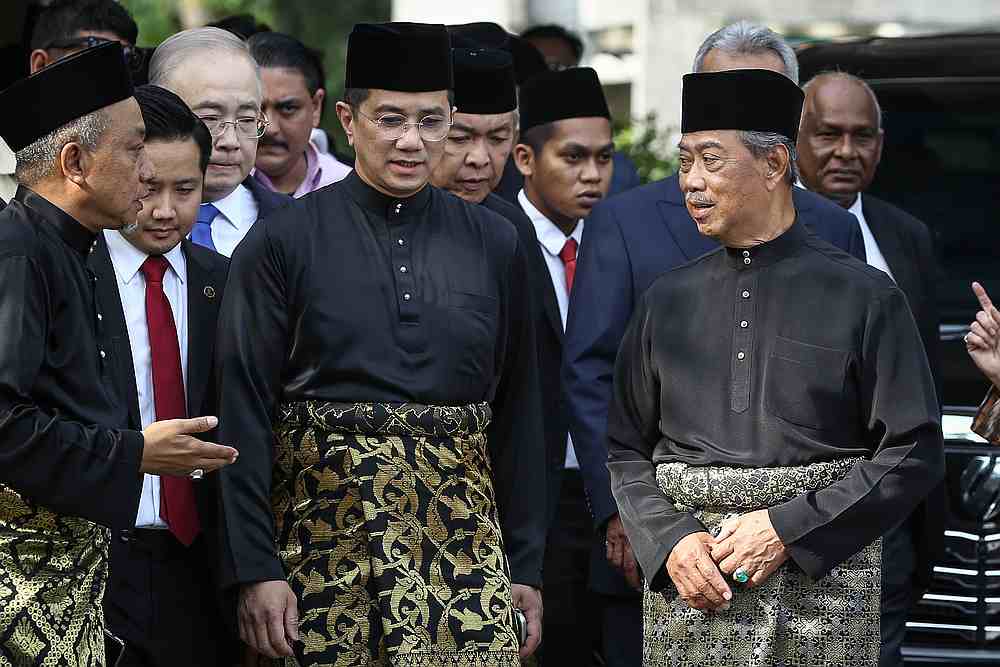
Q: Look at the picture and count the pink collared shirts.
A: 1